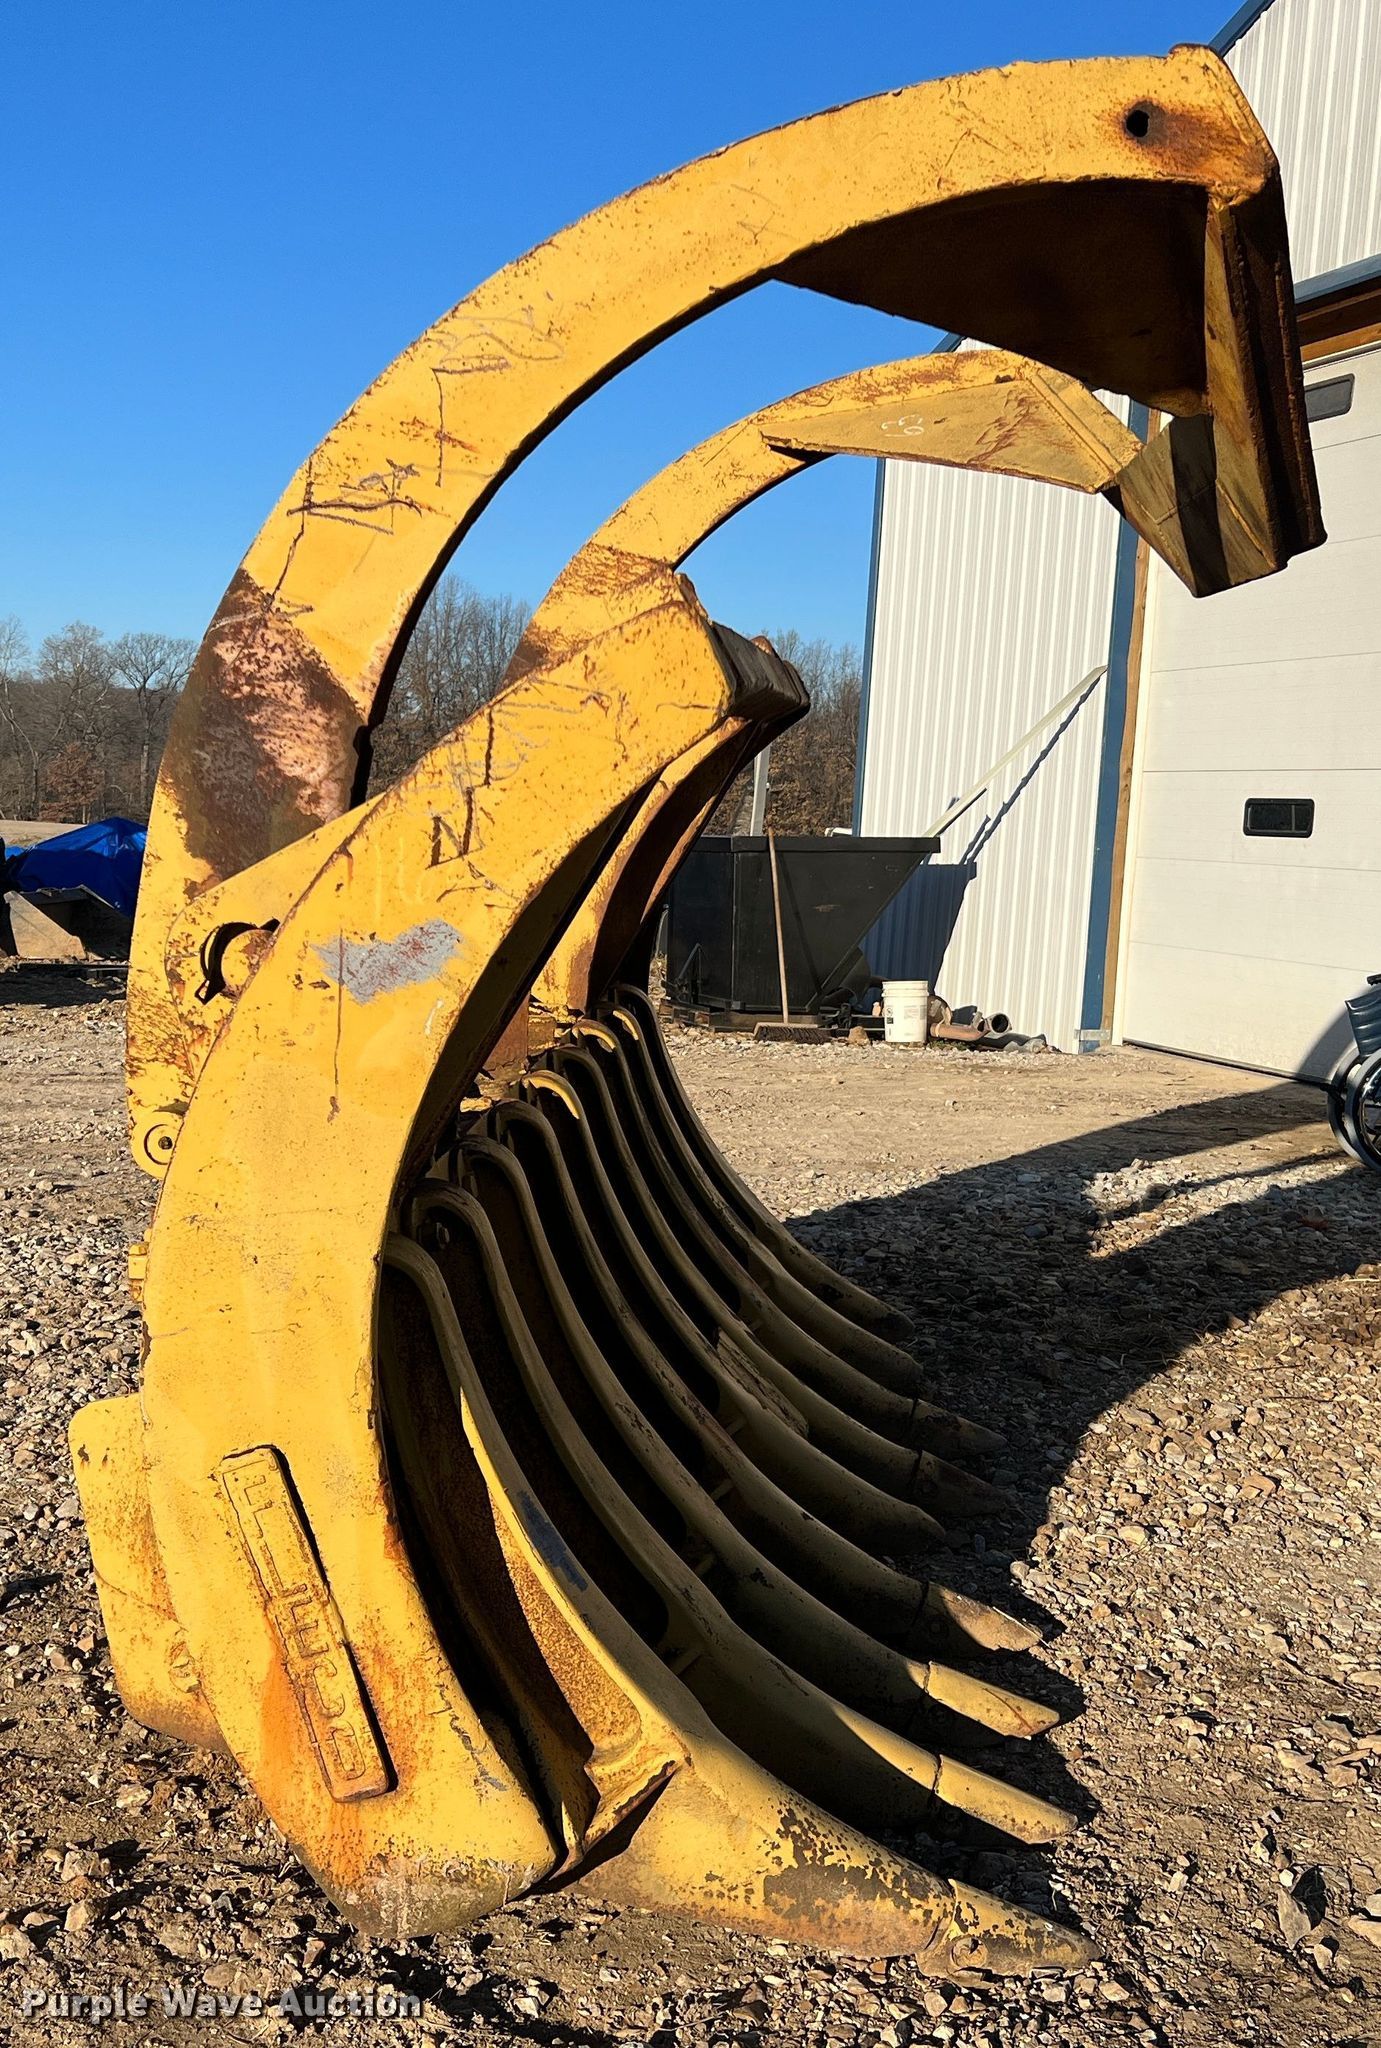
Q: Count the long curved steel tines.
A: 9